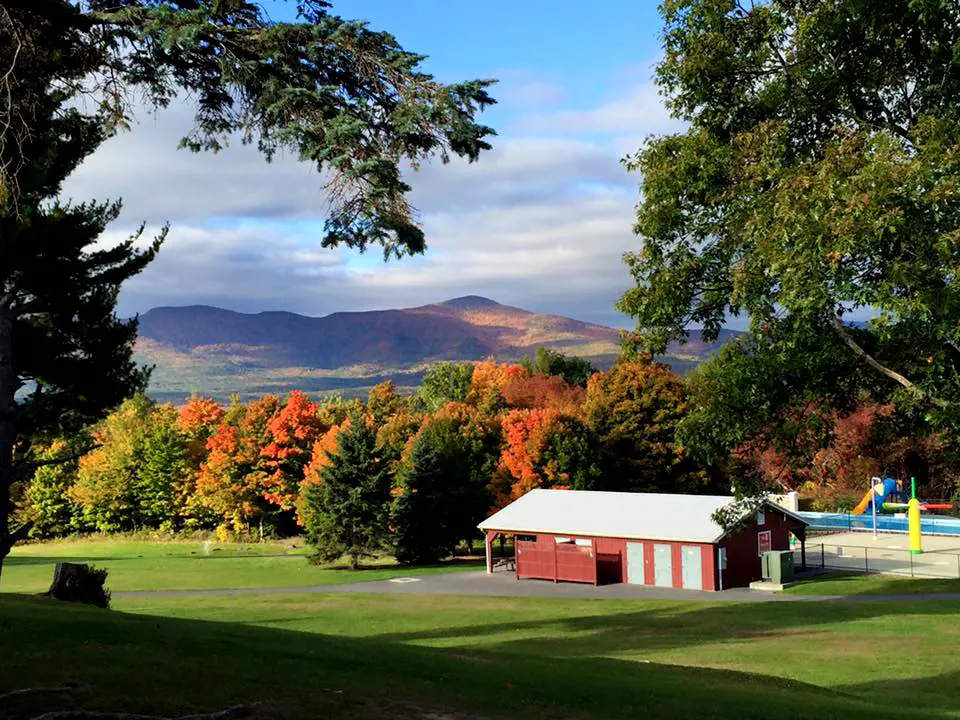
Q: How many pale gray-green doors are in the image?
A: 3